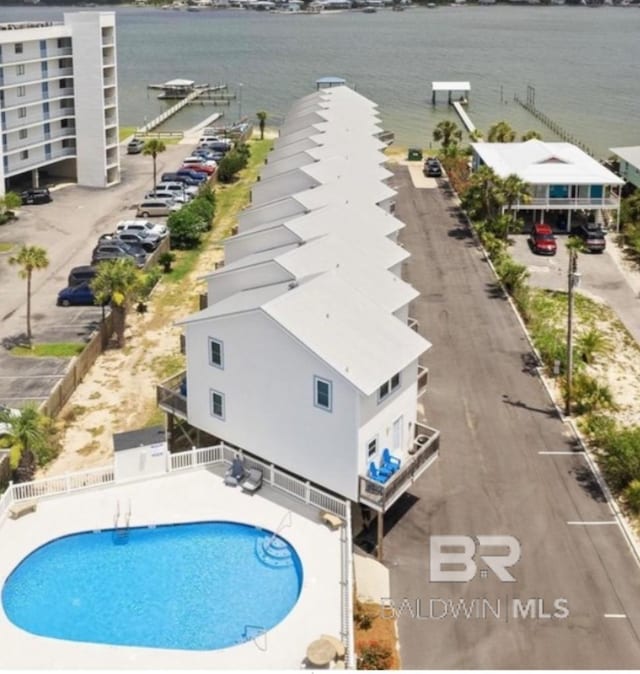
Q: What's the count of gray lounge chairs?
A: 2